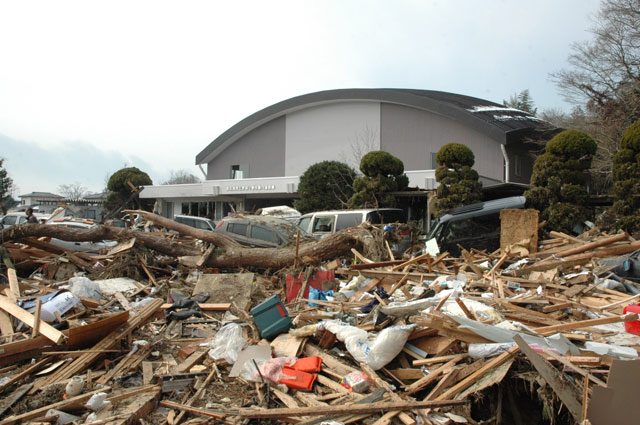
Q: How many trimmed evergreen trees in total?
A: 6